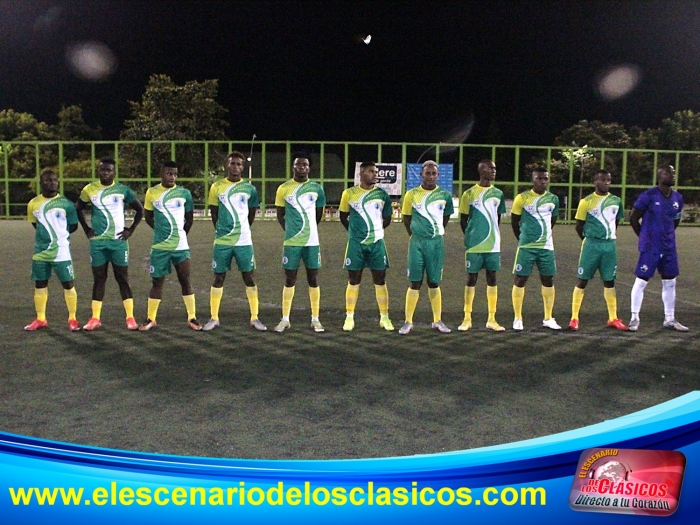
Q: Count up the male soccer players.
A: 11